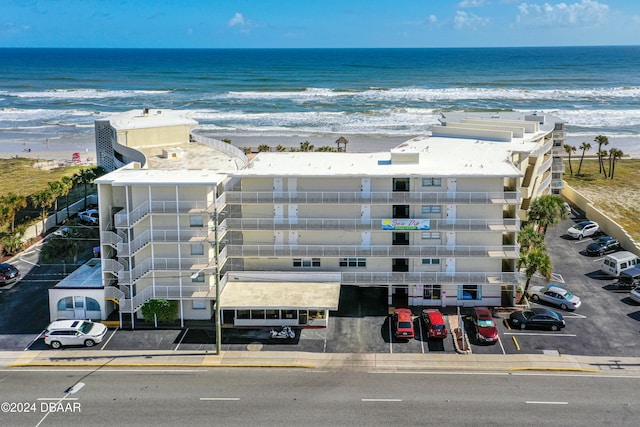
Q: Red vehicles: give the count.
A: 3